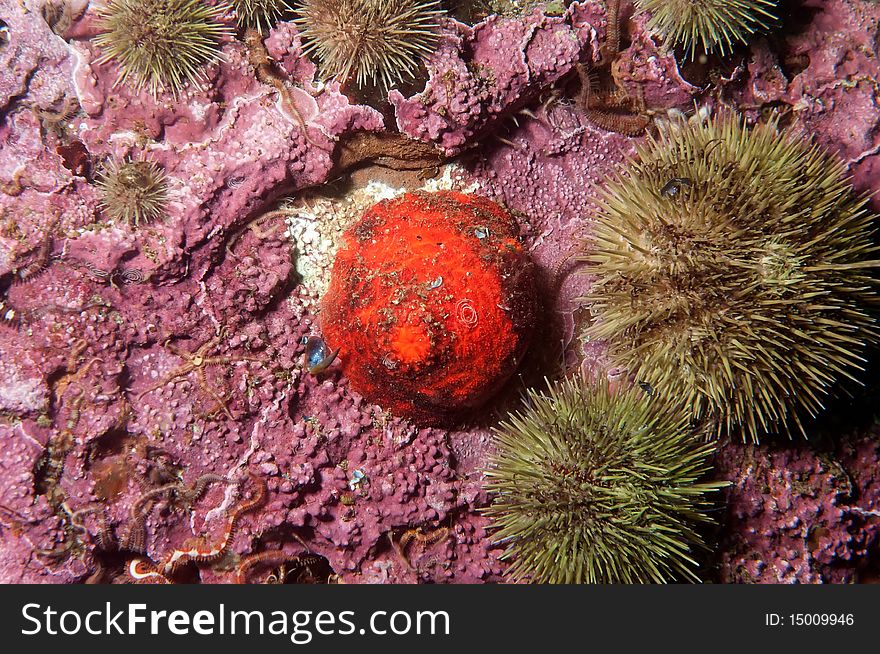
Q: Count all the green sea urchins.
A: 7